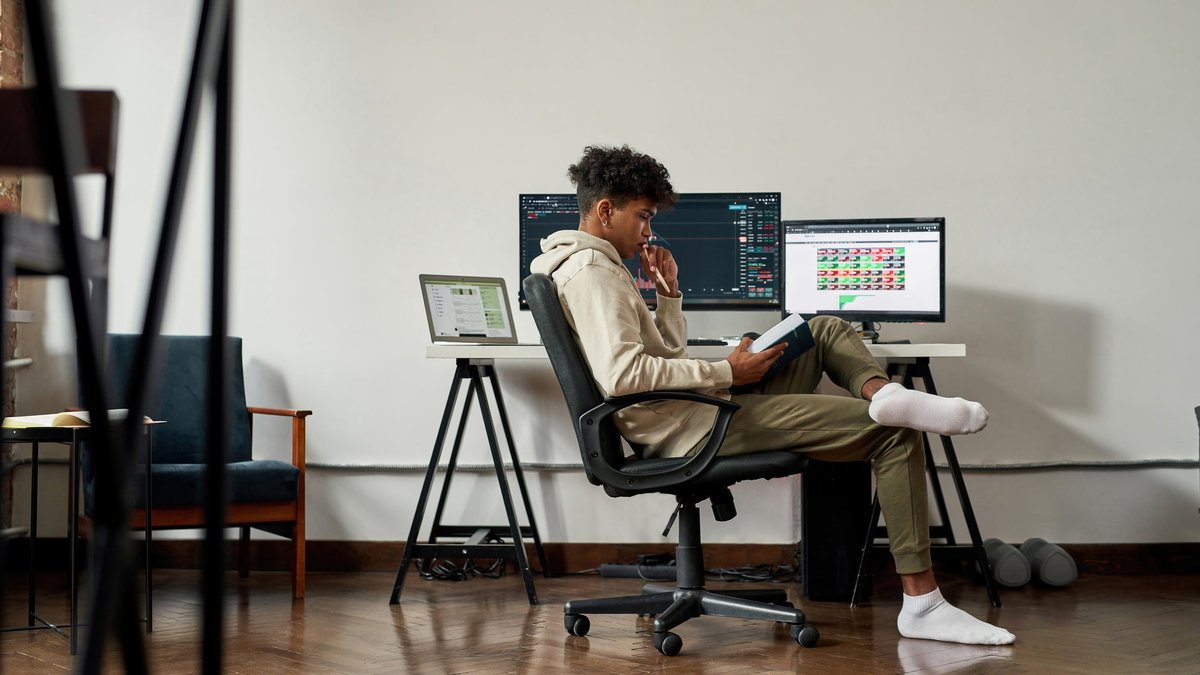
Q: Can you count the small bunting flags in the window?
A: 0